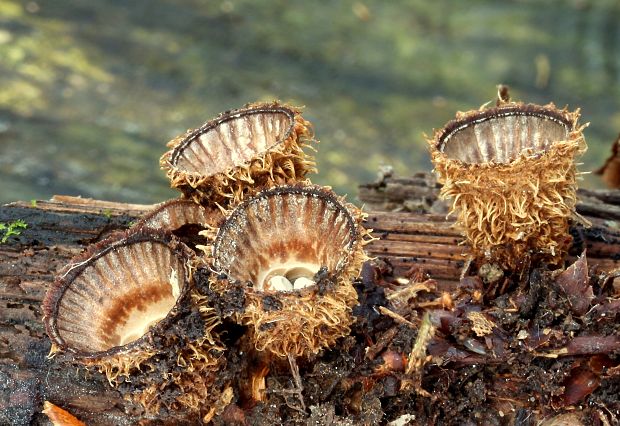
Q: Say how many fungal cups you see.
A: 5